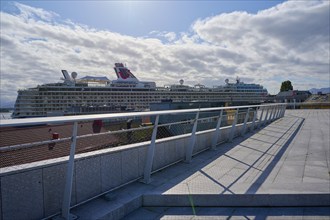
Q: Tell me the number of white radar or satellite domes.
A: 3